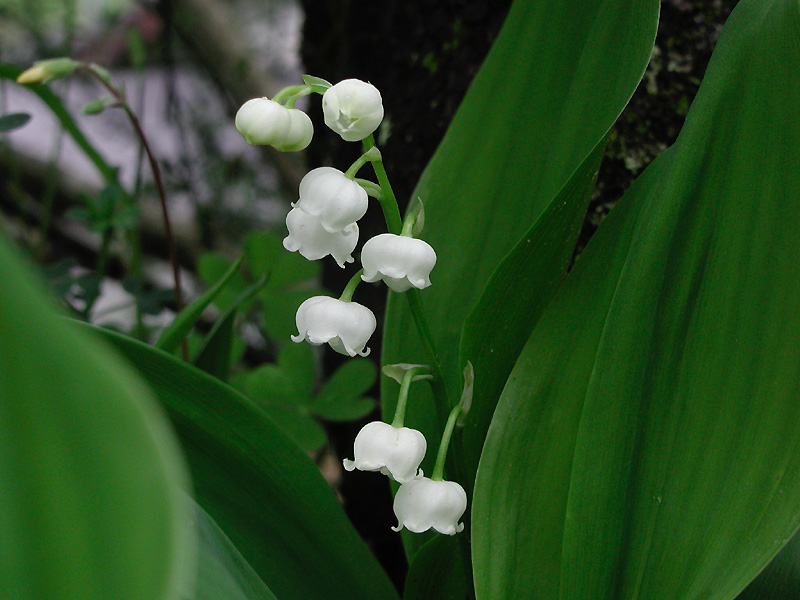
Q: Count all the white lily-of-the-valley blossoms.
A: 9